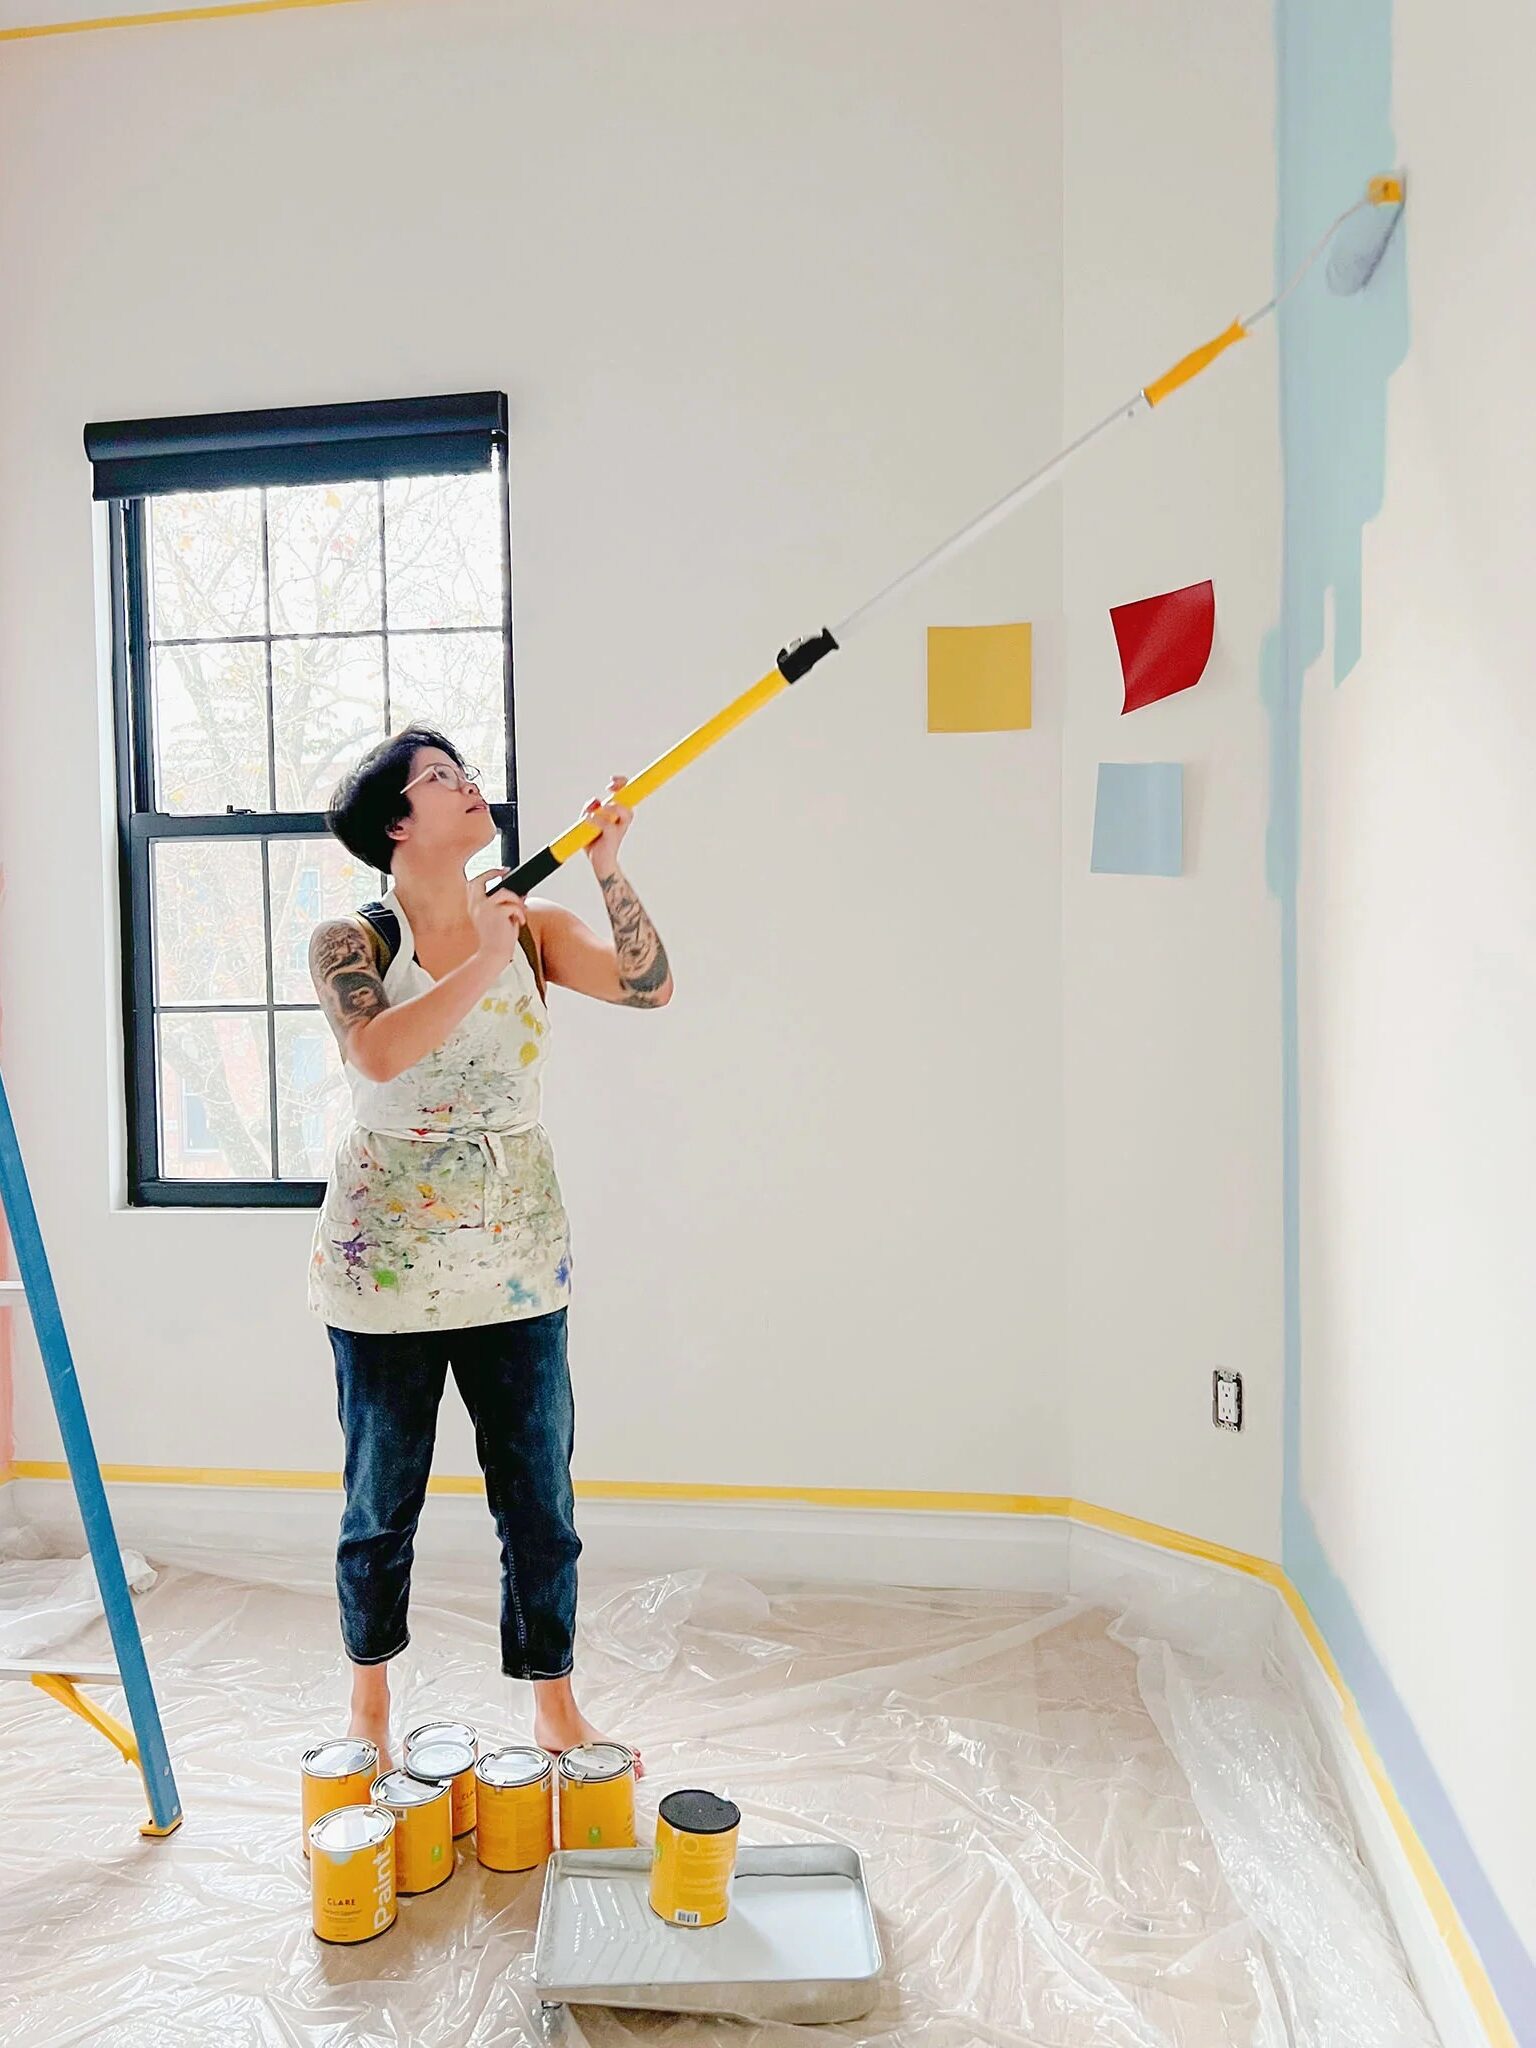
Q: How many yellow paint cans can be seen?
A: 7